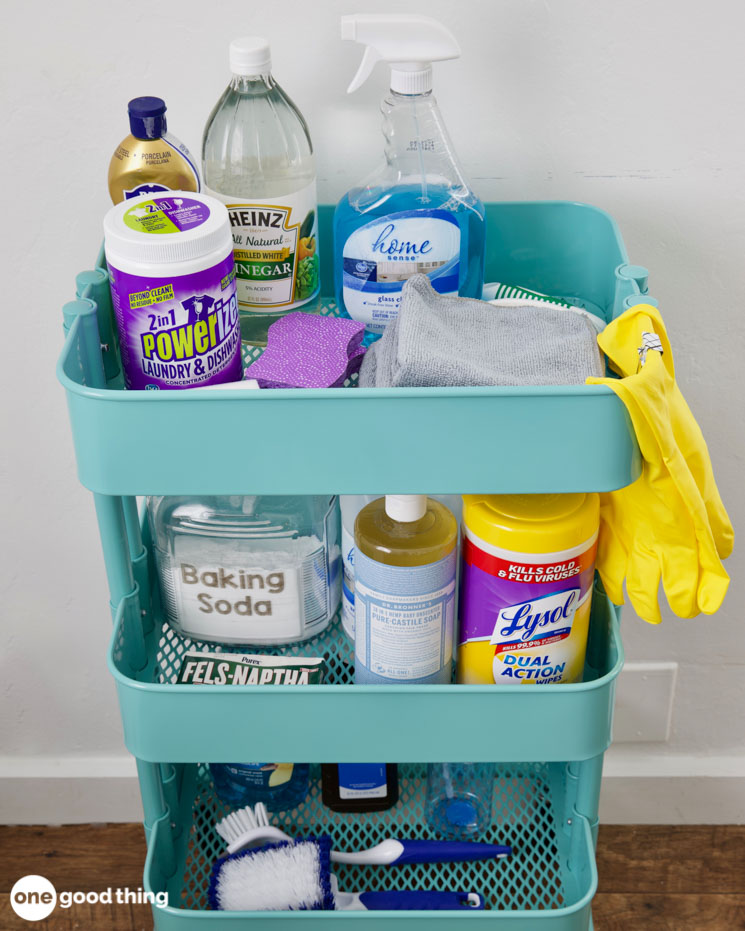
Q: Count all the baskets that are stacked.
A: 3